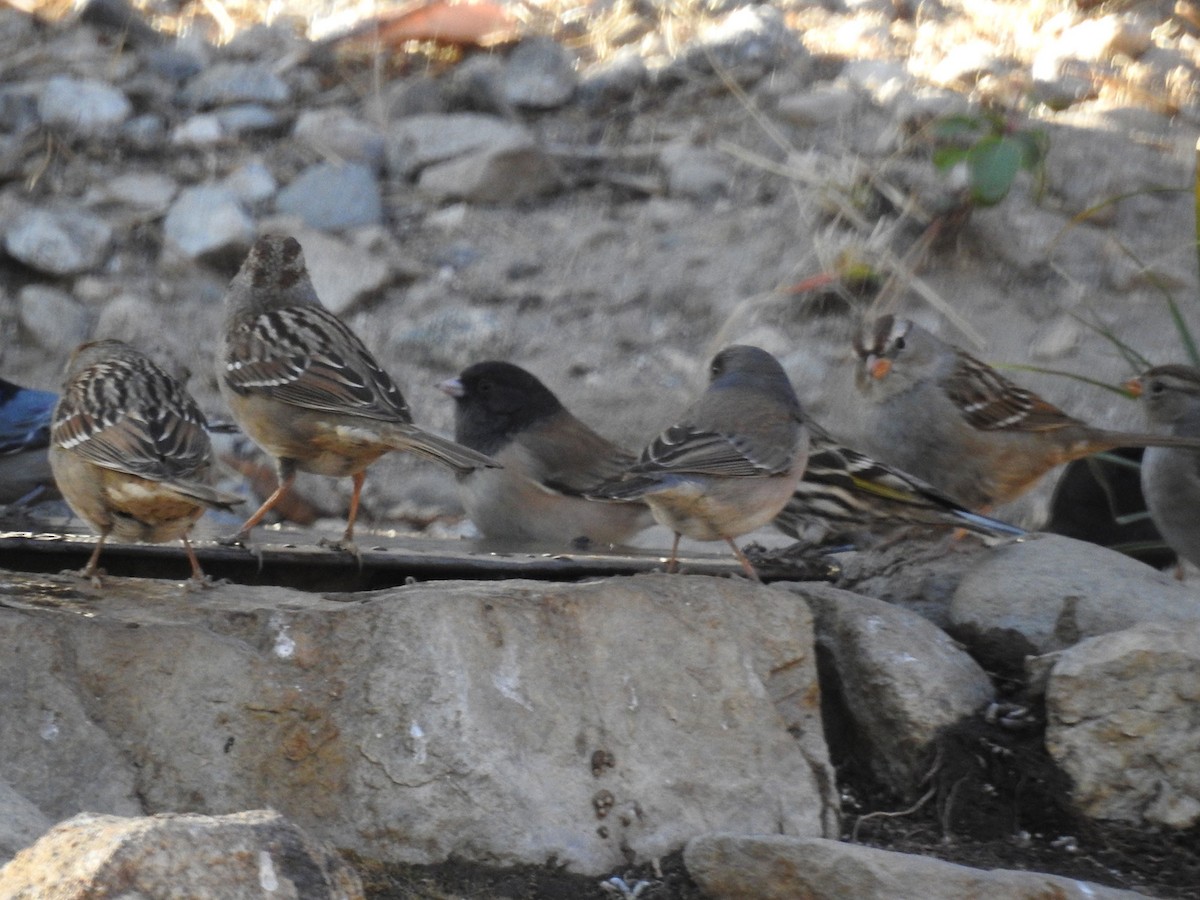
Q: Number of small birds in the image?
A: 8